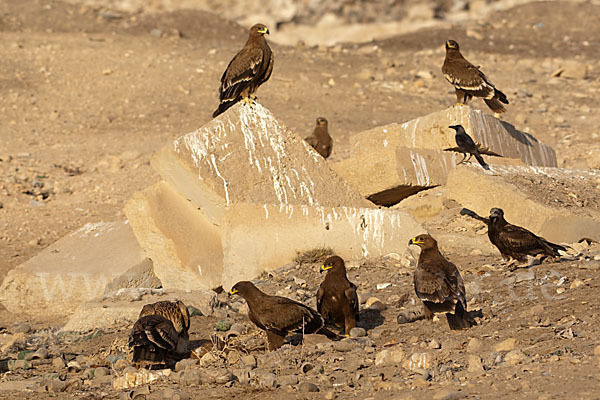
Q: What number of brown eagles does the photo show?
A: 8